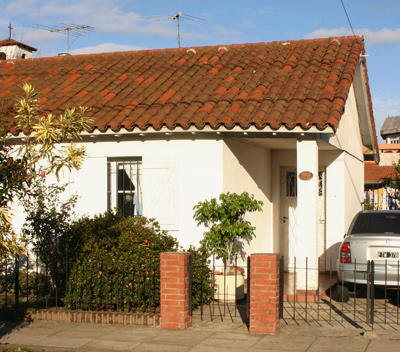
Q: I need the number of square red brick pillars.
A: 2